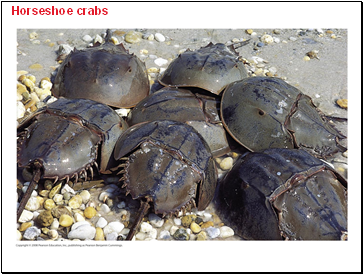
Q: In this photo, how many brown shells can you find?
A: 7